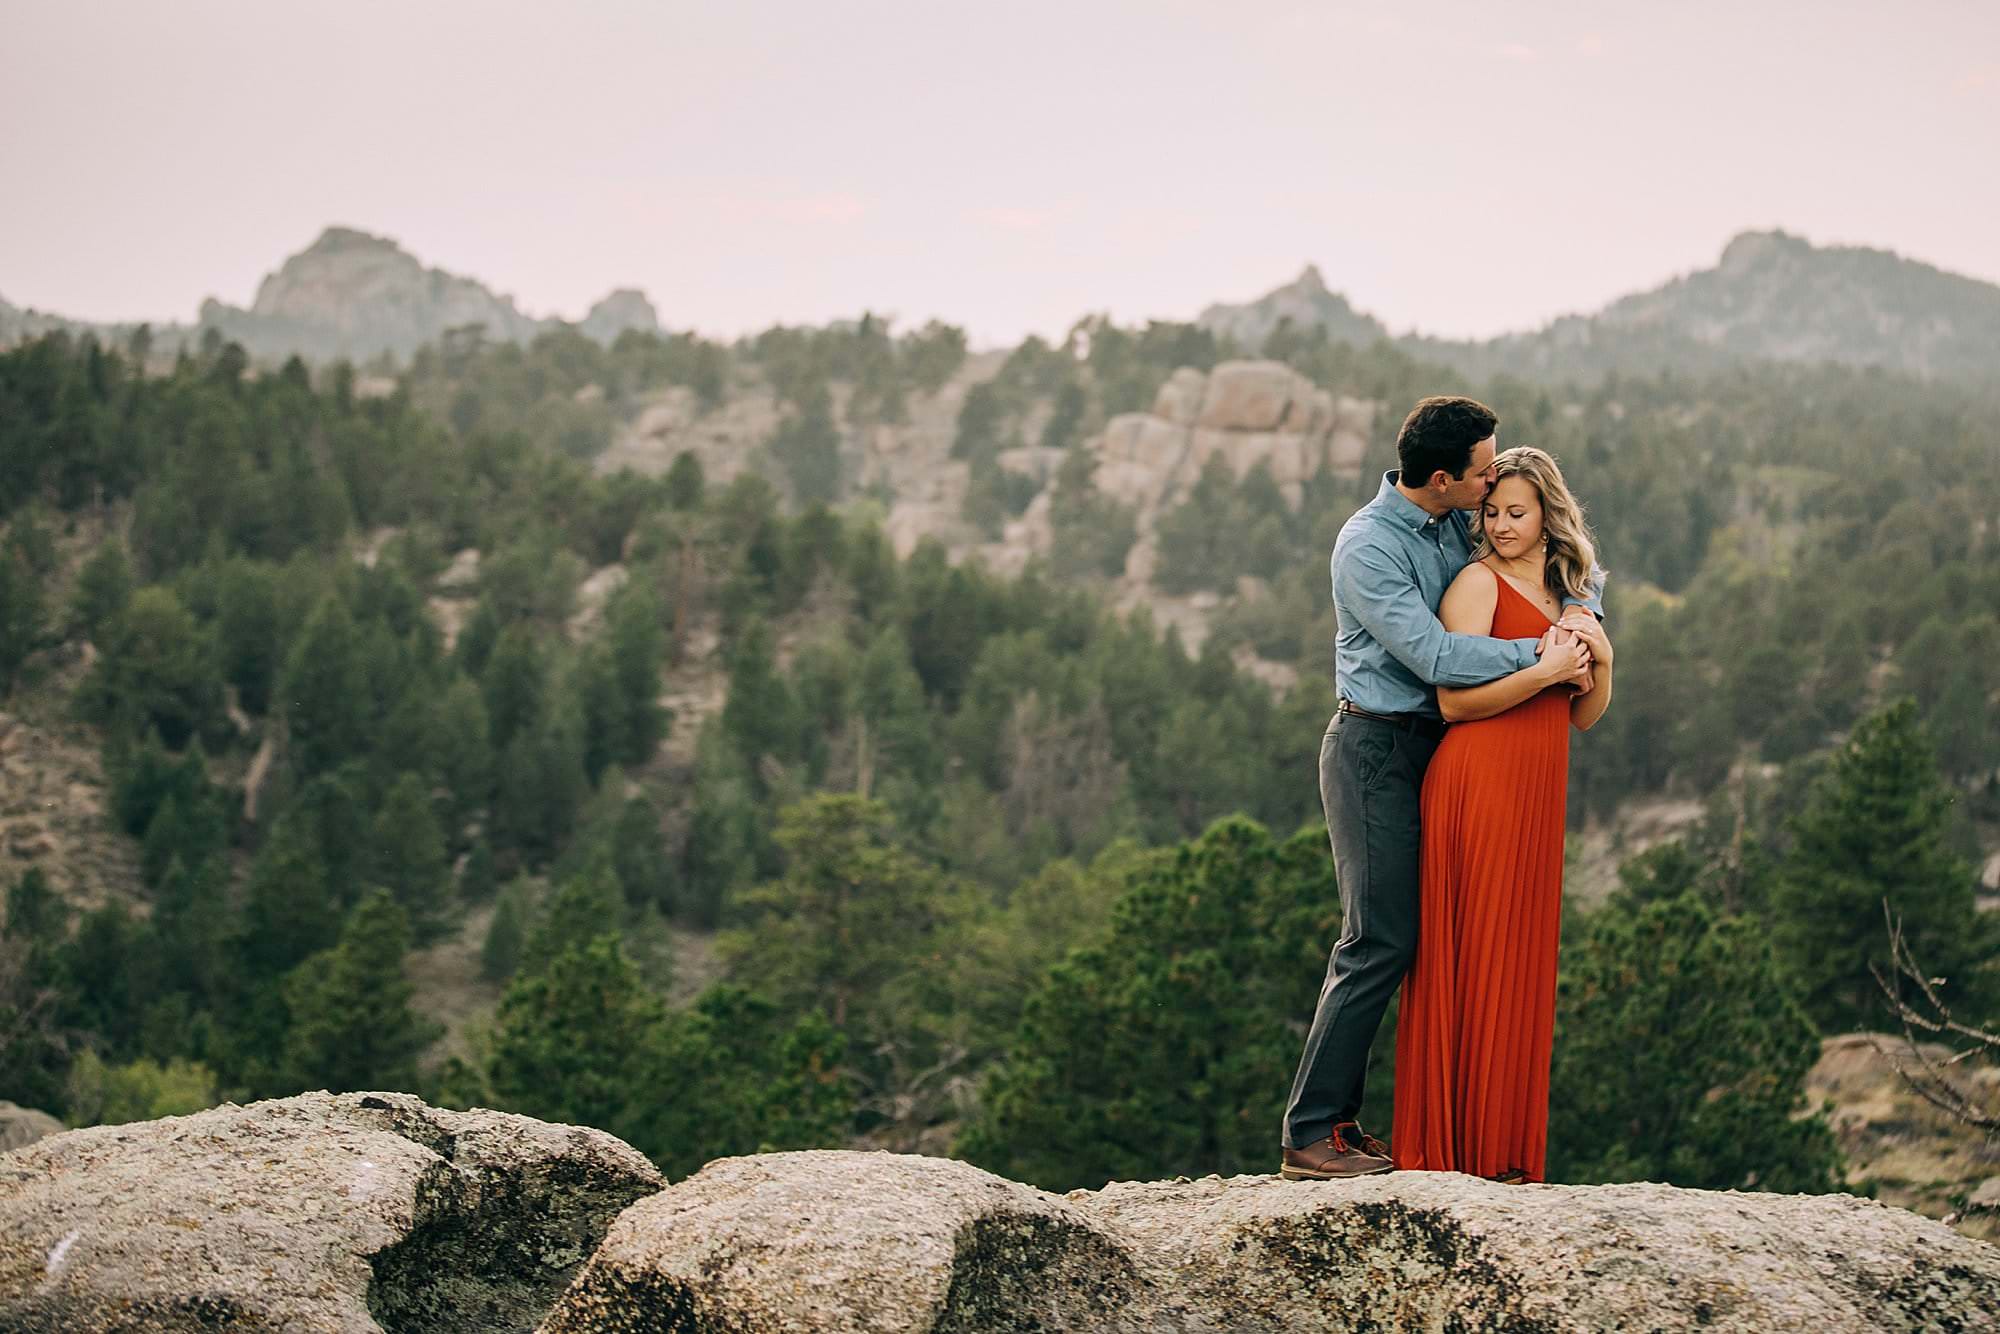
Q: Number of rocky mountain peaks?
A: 4